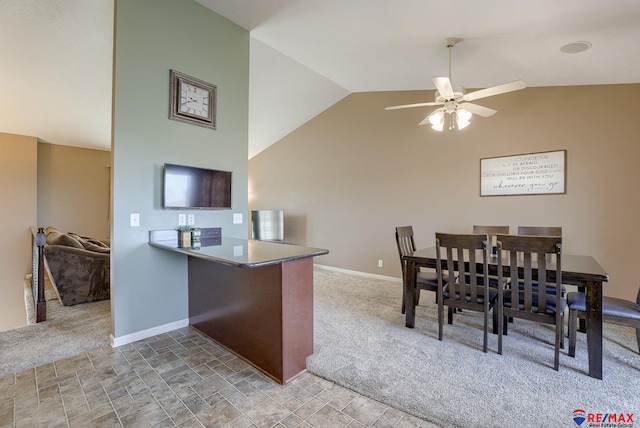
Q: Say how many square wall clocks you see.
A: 1